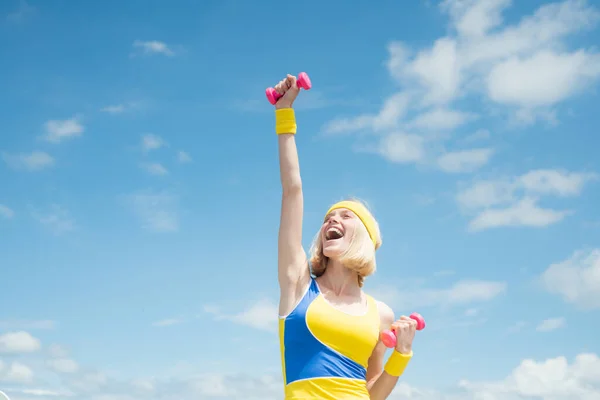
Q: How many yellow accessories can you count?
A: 3